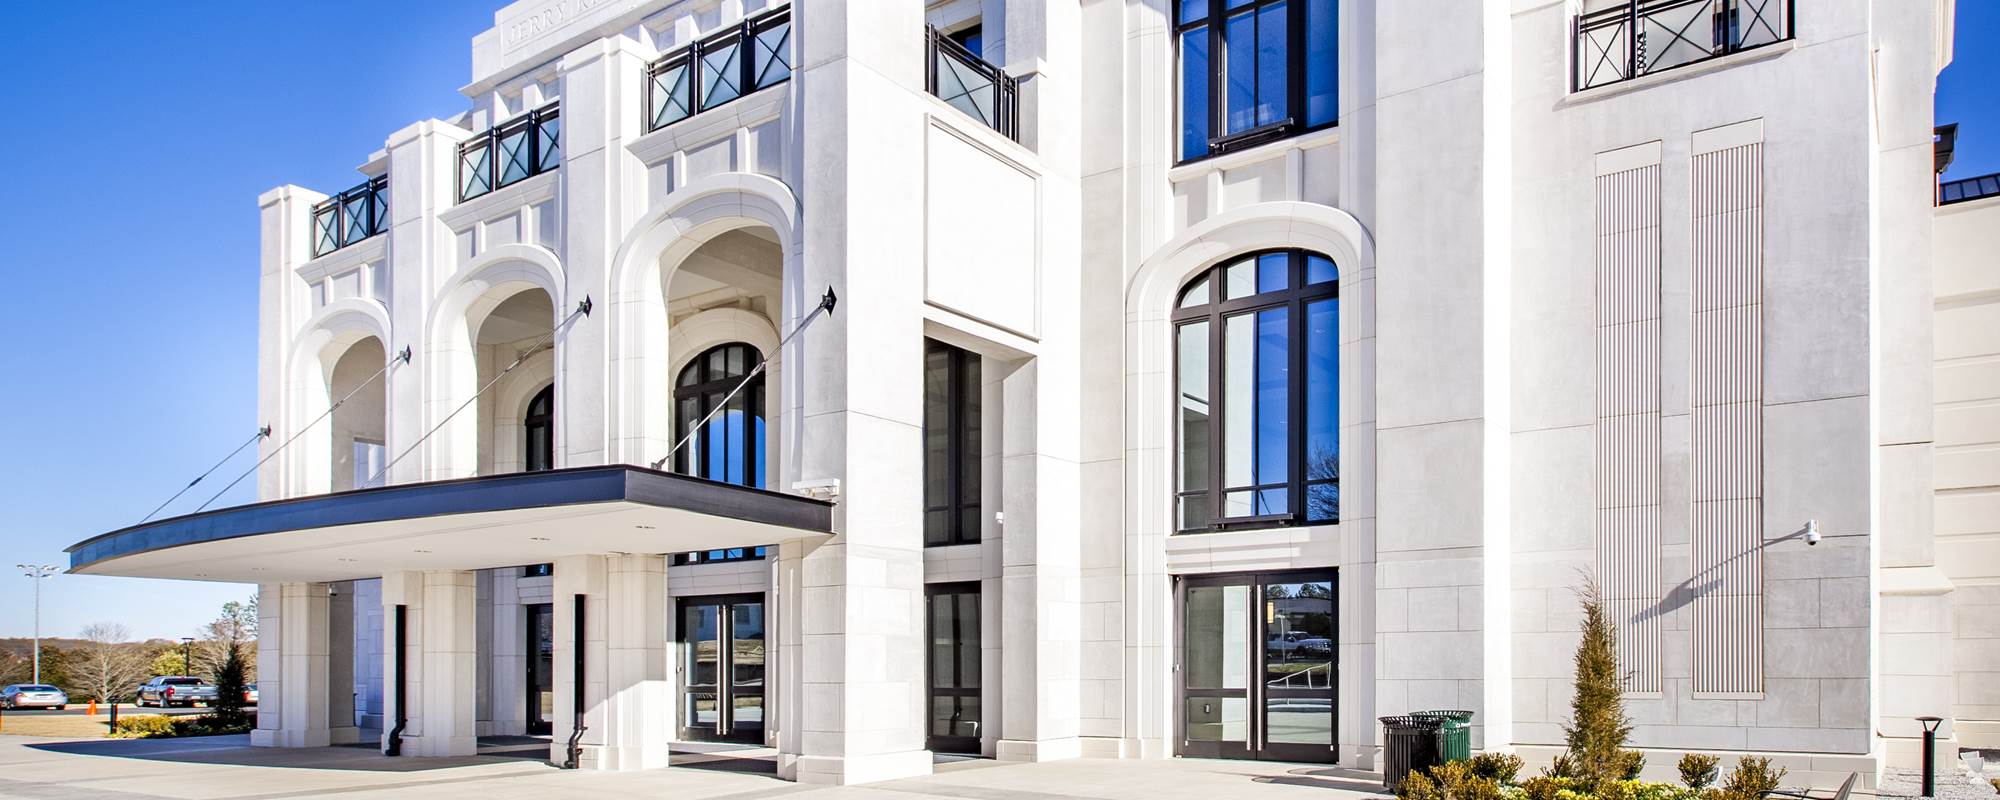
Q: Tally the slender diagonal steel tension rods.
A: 4